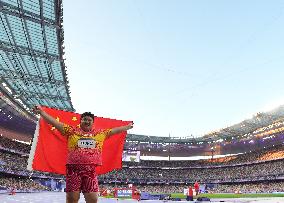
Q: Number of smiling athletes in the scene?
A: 1